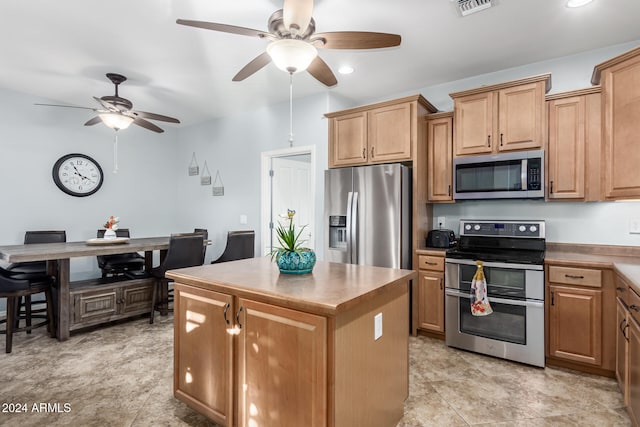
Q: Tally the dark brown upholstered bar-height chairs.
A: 6